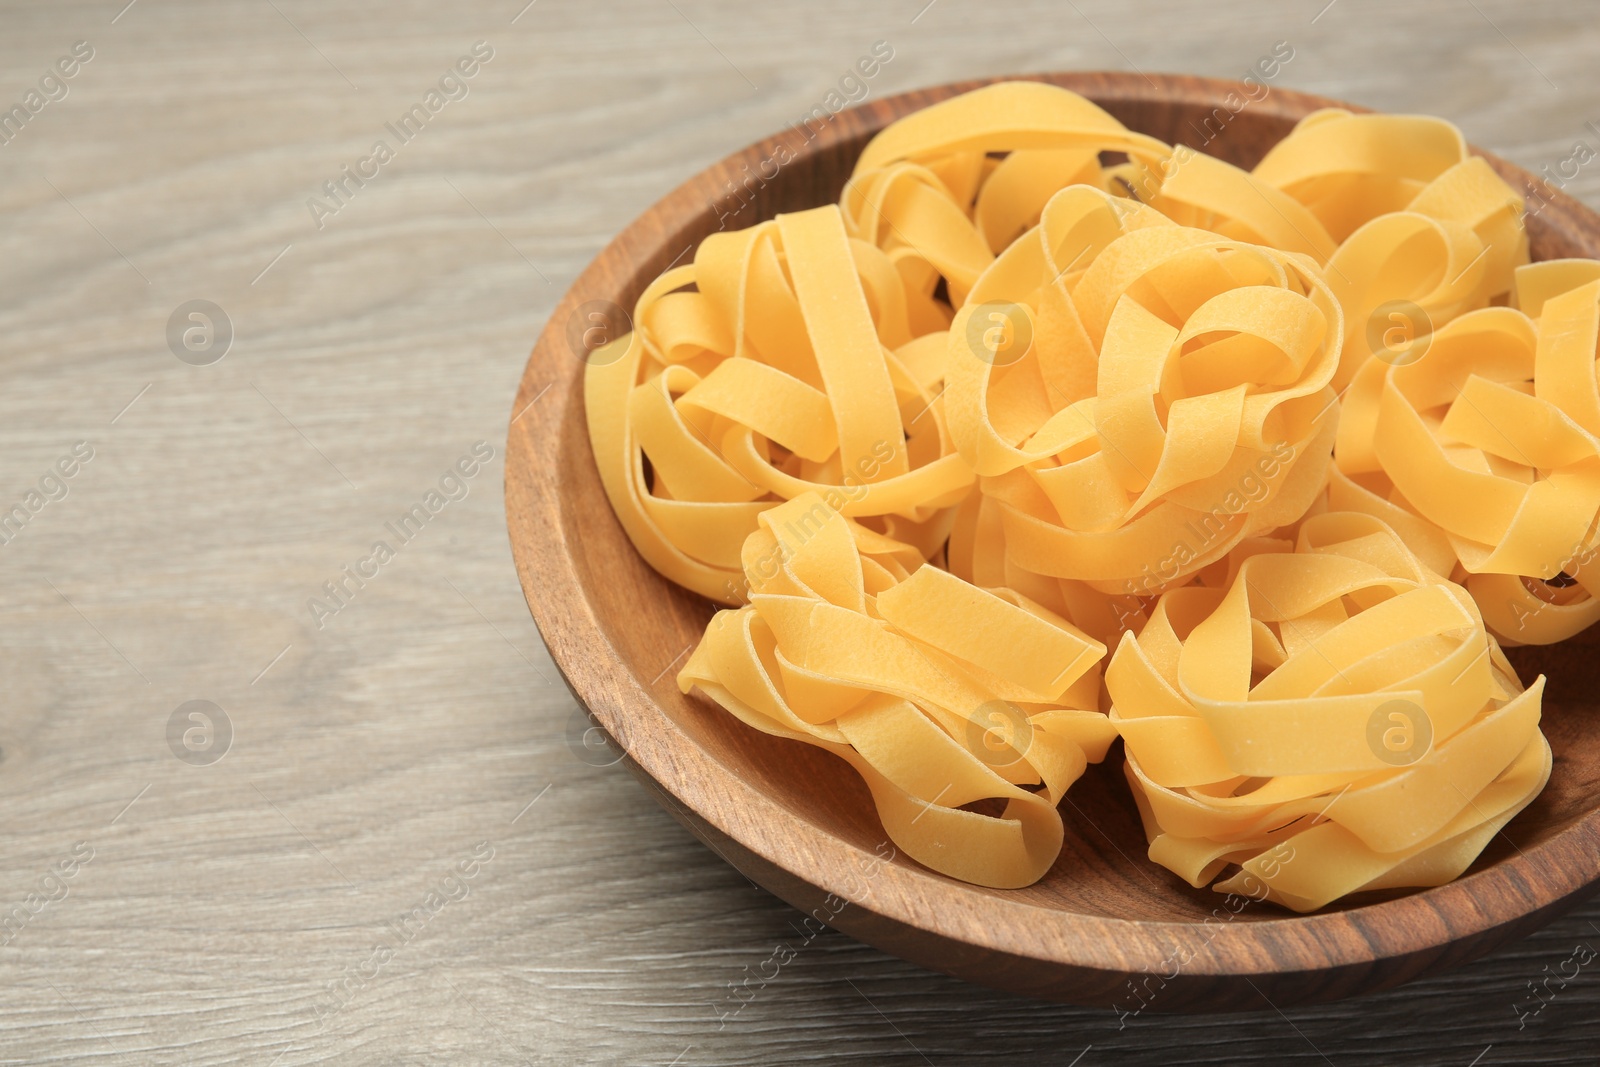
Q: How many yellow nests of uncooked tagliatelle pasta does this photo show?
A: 7